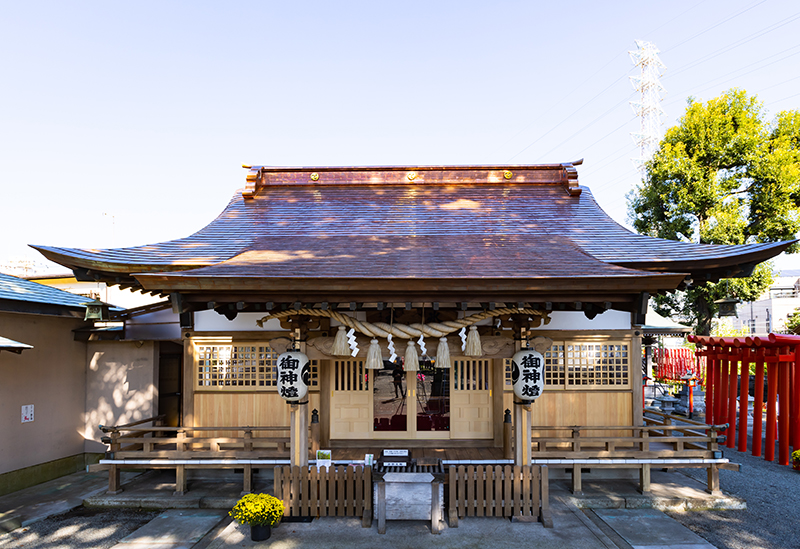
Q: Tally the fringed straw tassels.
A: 5